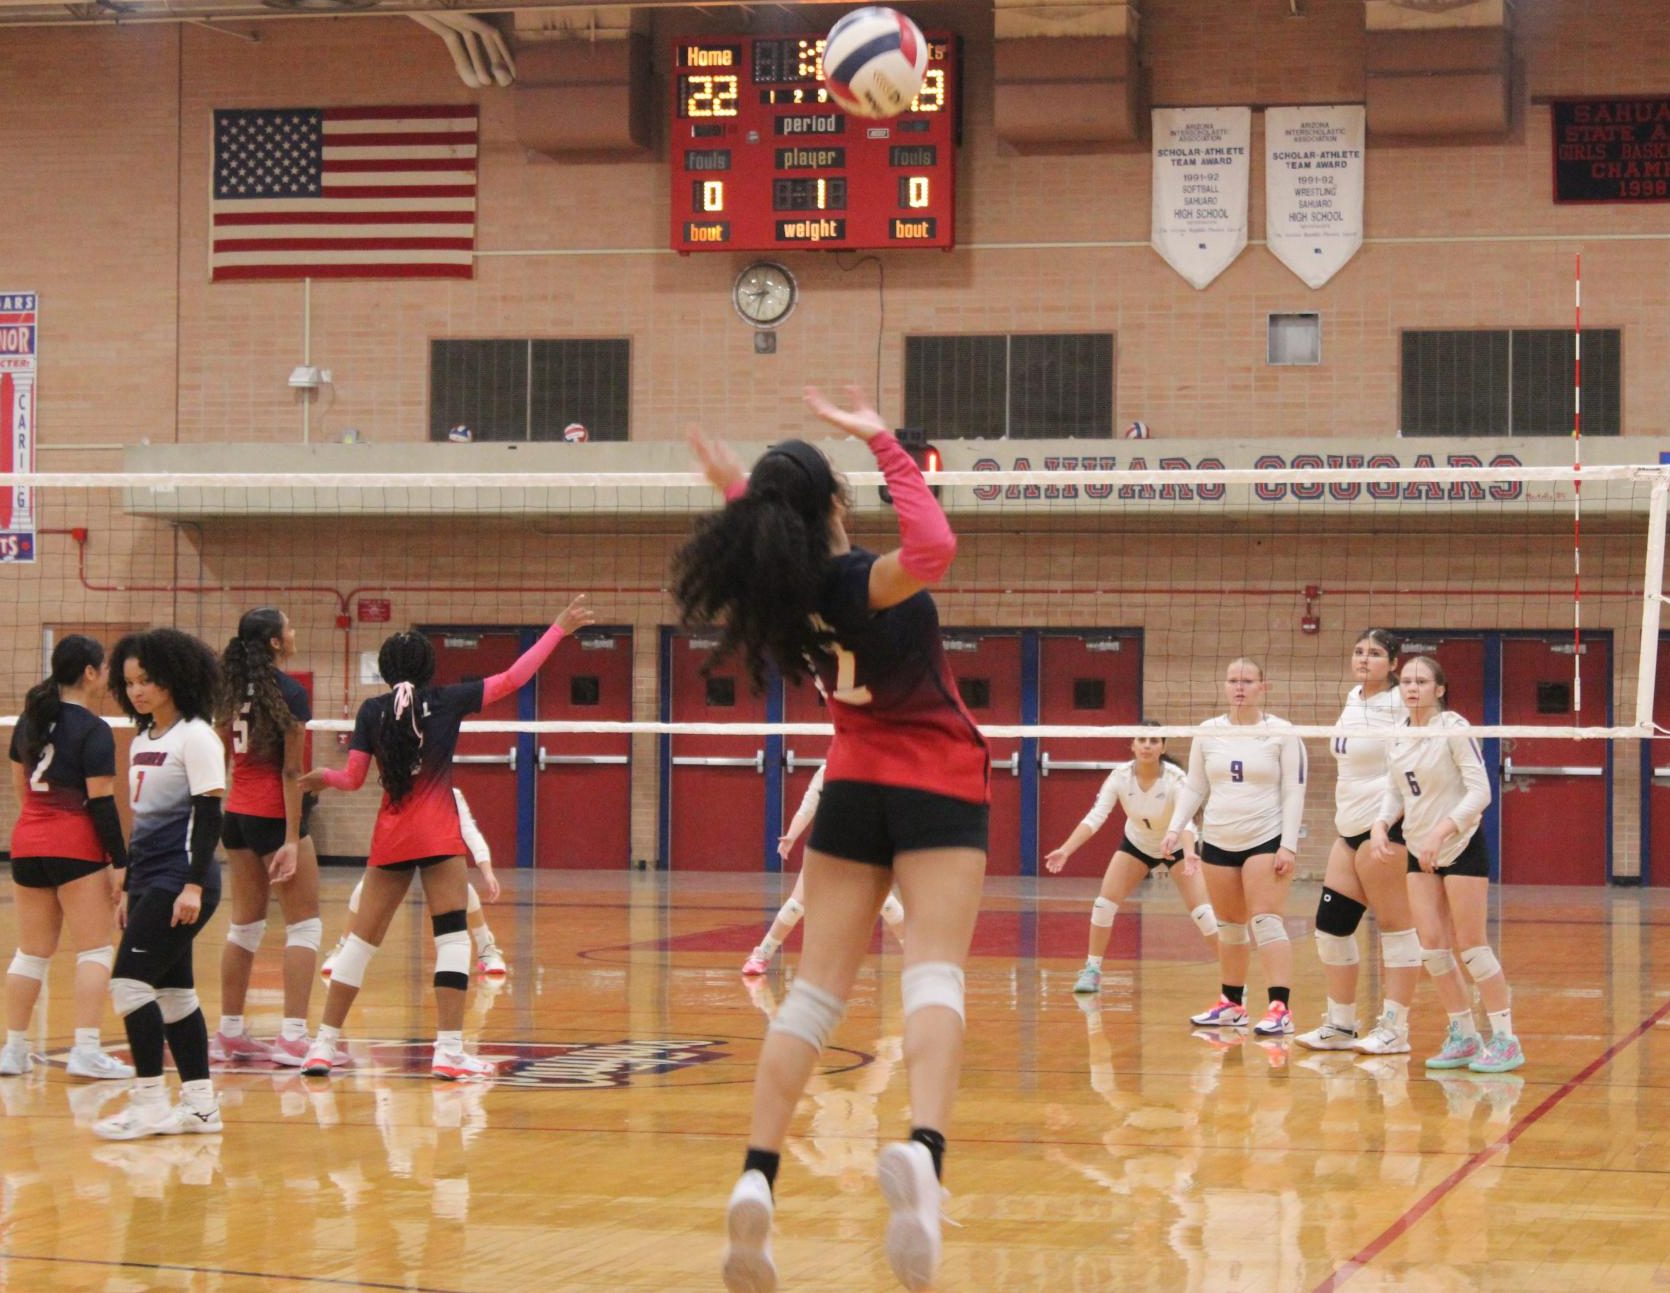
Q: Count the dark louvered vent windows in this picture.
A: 3